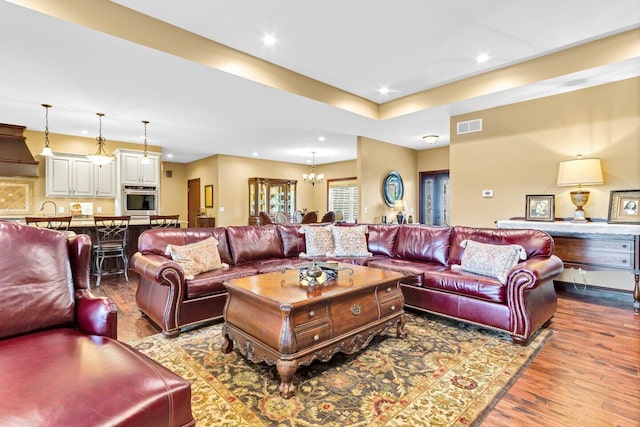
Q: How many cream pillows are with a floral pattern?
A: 4